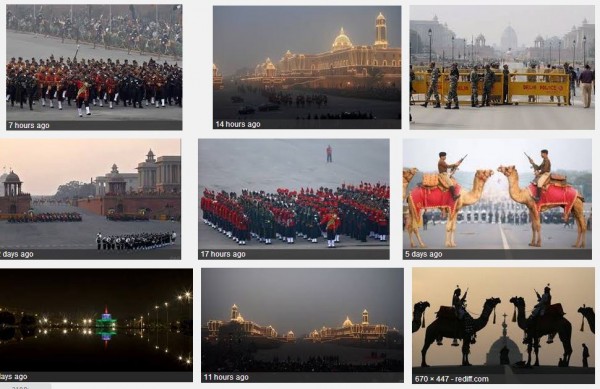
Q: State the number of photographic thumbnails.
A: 9